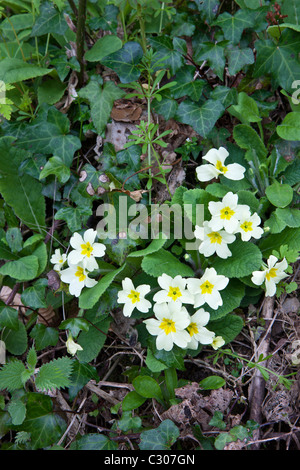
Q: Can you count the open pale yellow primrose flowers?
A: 13